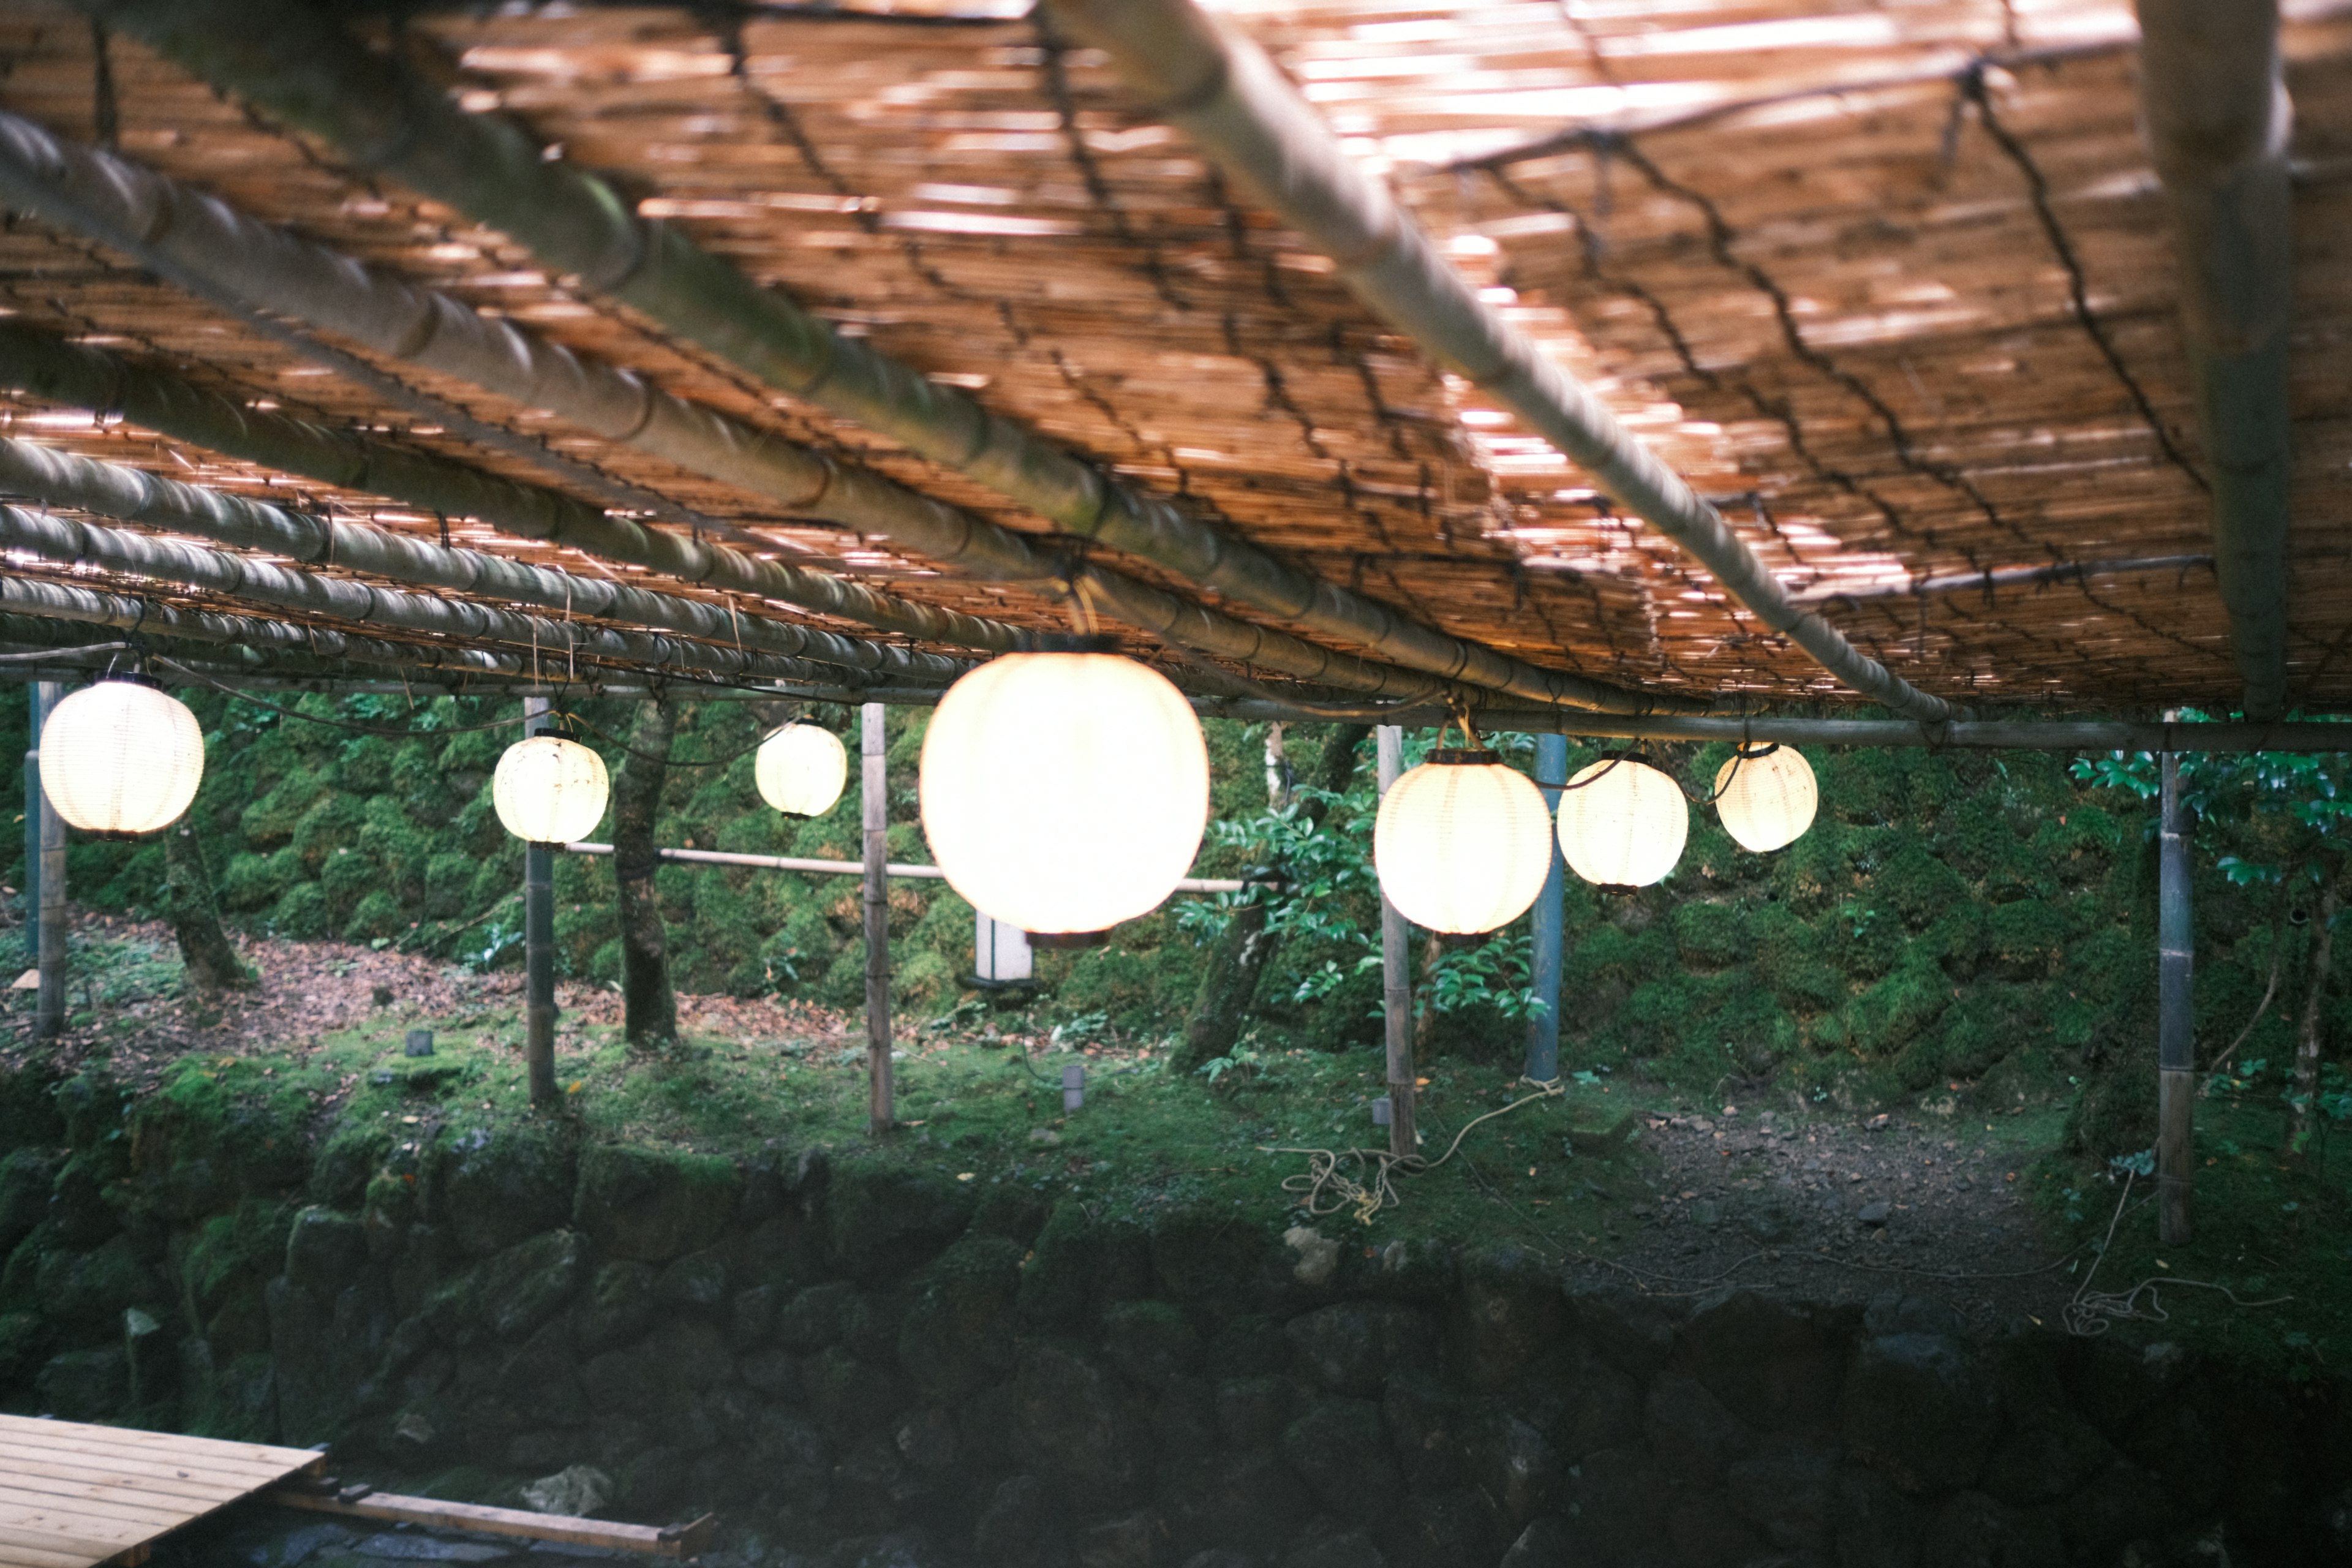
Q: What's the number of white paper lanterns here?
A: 7